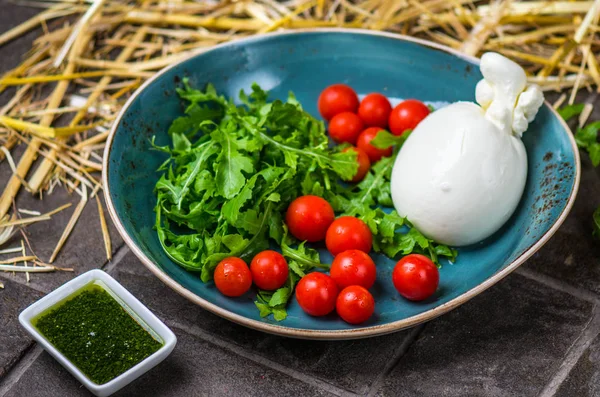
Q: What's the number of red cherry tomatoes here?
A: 14